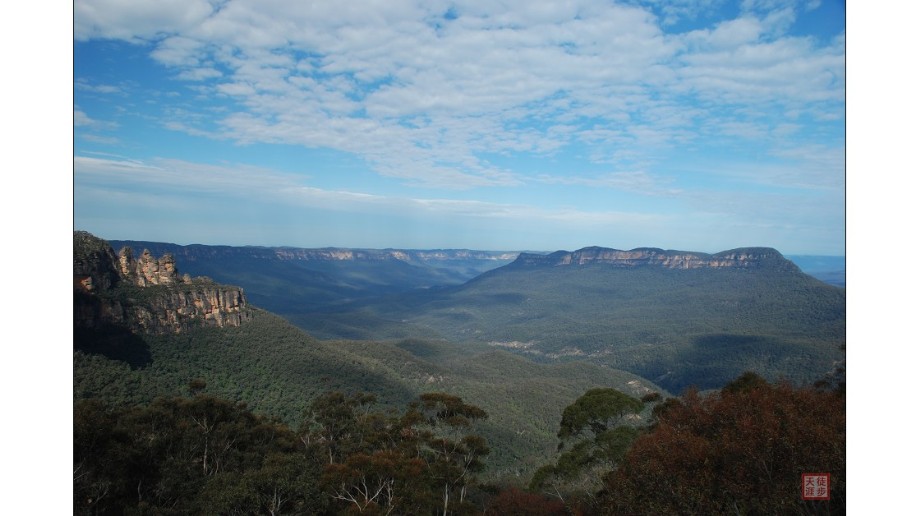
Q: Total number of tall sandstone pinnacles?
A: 3